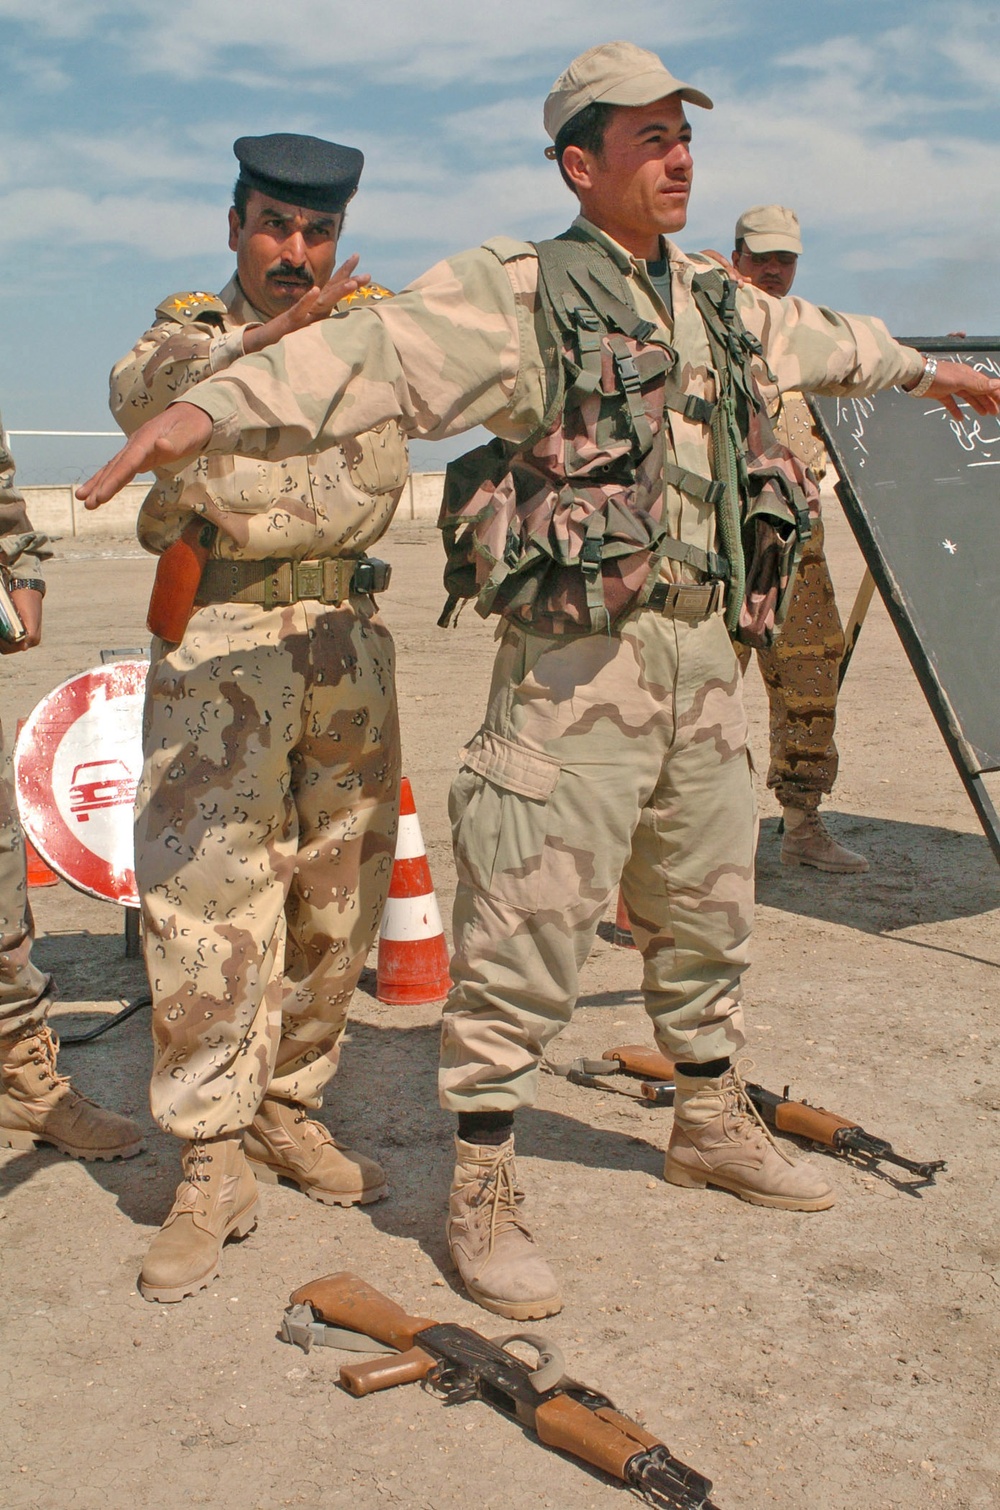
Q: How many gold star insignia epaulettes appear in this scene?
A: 2